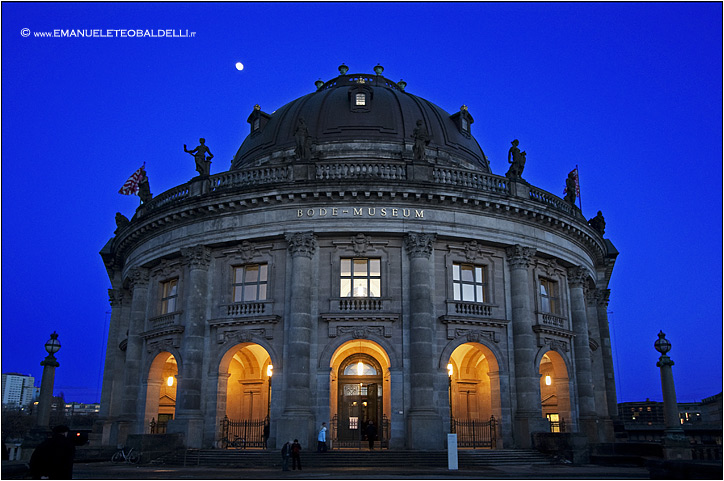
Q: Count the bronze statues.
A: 8